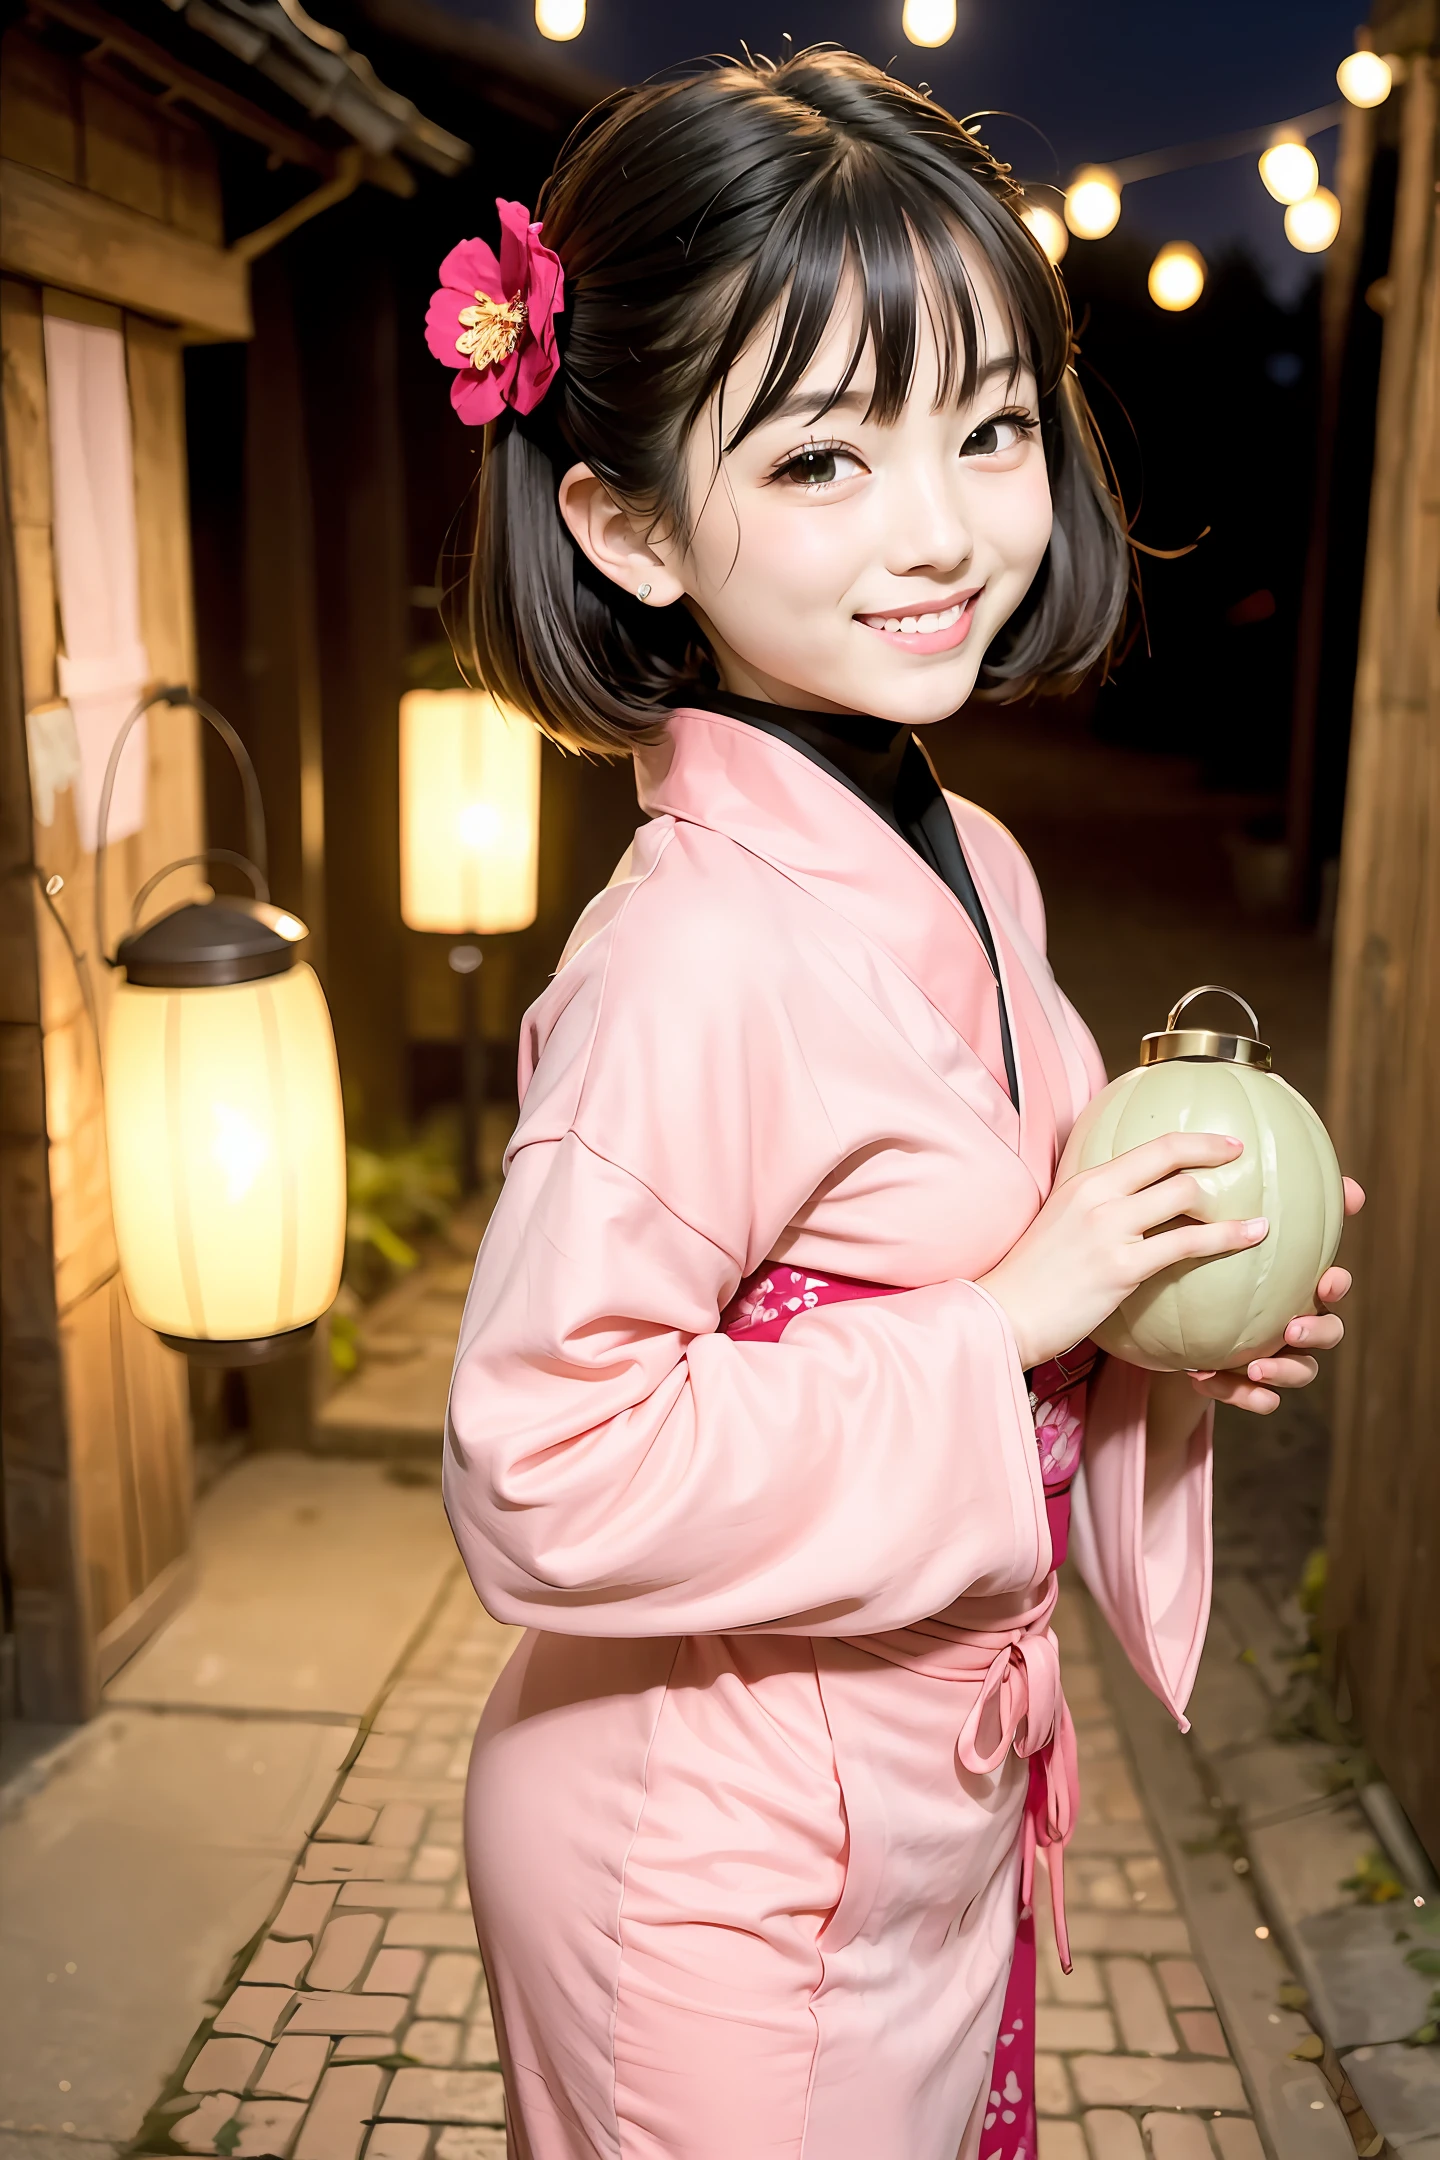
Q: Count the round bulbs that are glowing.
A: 8